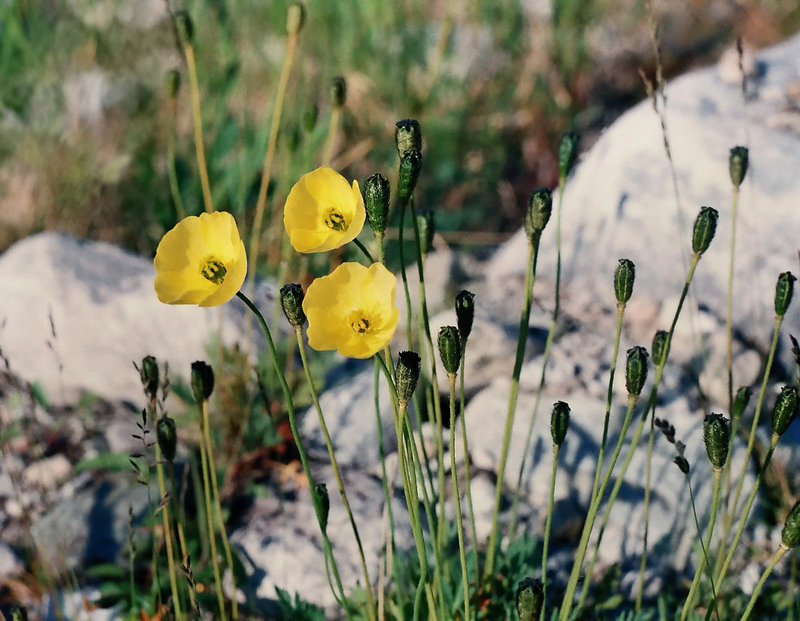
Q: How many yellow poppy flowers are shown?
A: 3